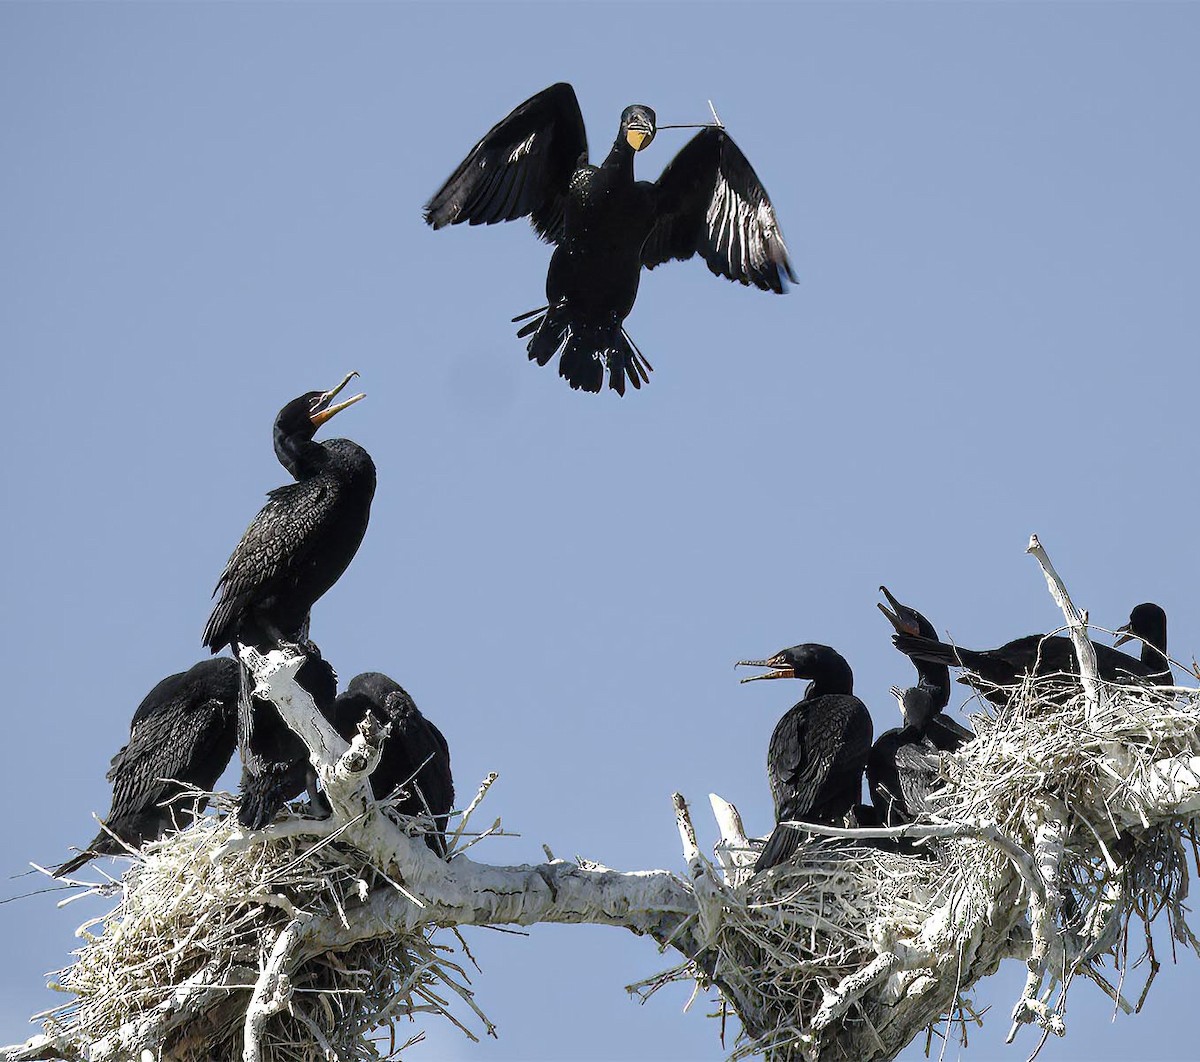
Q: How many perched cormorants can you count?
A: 8